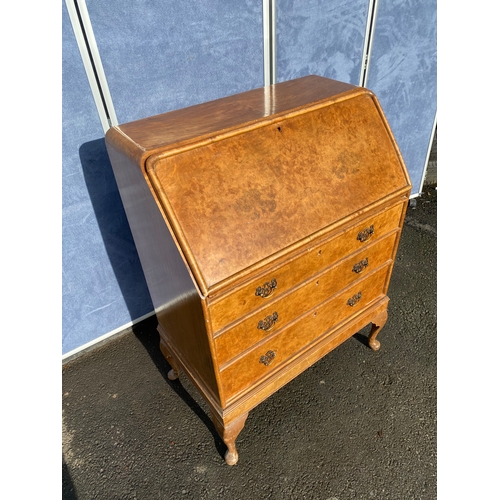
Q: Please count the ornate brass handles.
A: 6